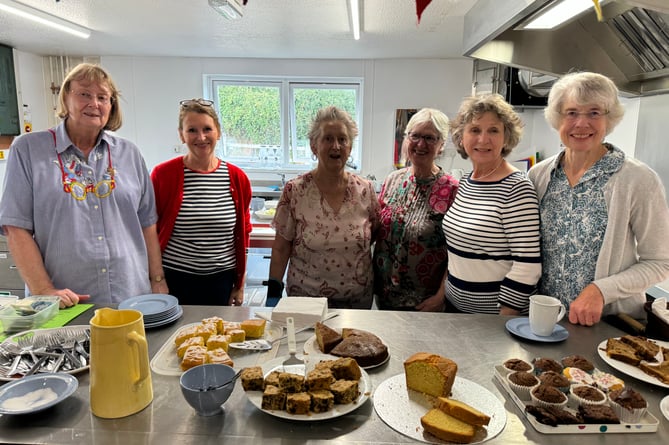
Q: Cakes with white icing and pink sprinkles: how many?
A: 2